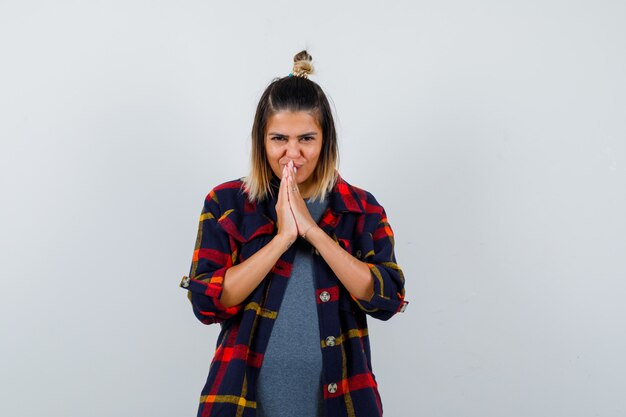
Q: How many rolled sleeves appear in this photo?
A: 2